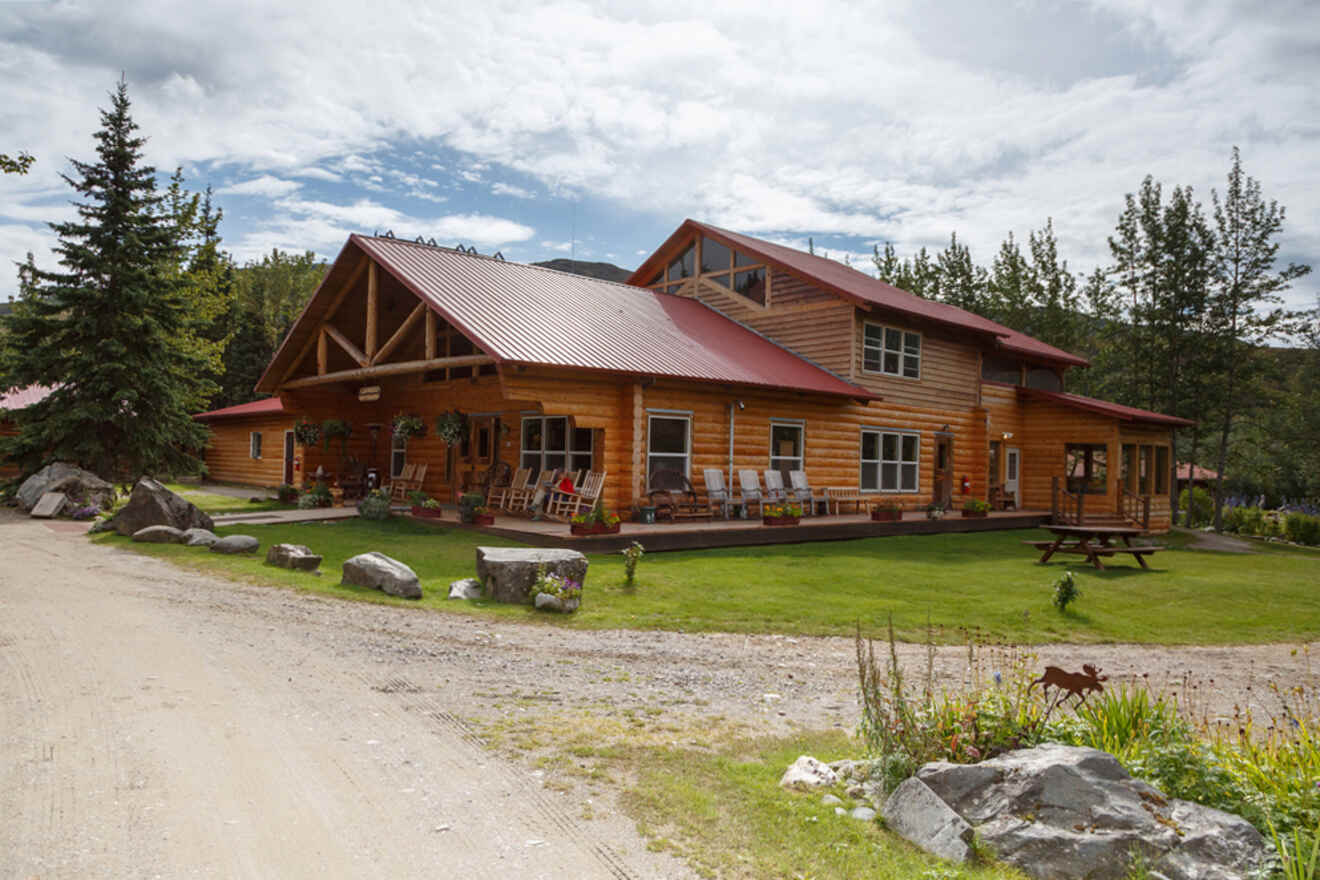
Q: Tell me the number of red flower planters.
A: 6